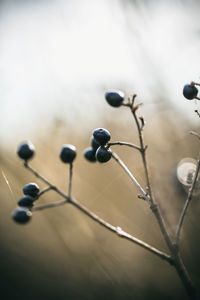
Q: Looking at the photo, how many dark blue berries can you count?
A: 11